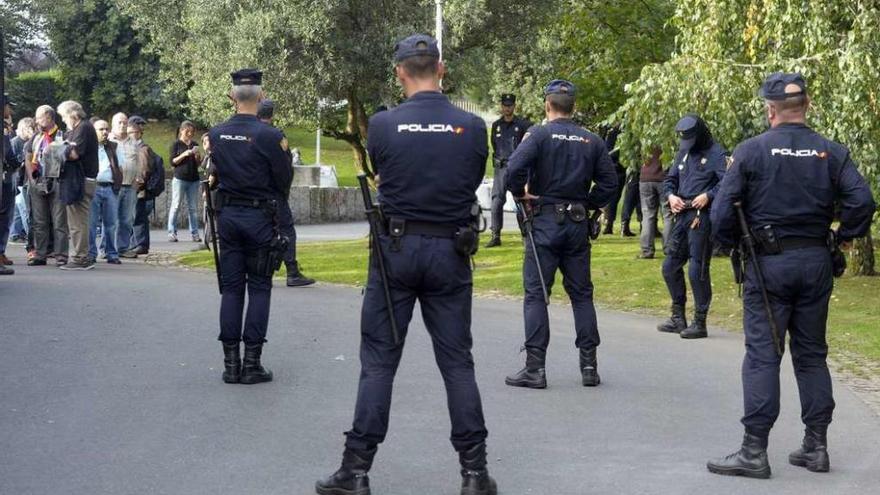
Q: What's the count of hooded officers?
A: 1